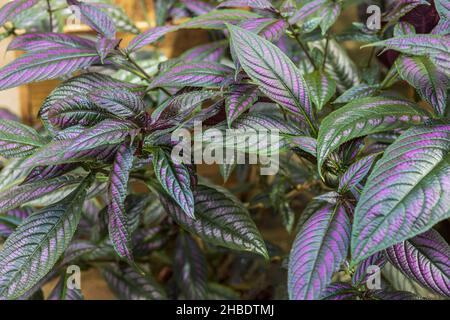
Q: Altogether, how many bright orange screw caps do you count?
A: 0